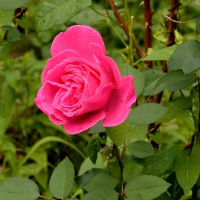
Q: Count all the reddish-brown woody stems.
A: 3